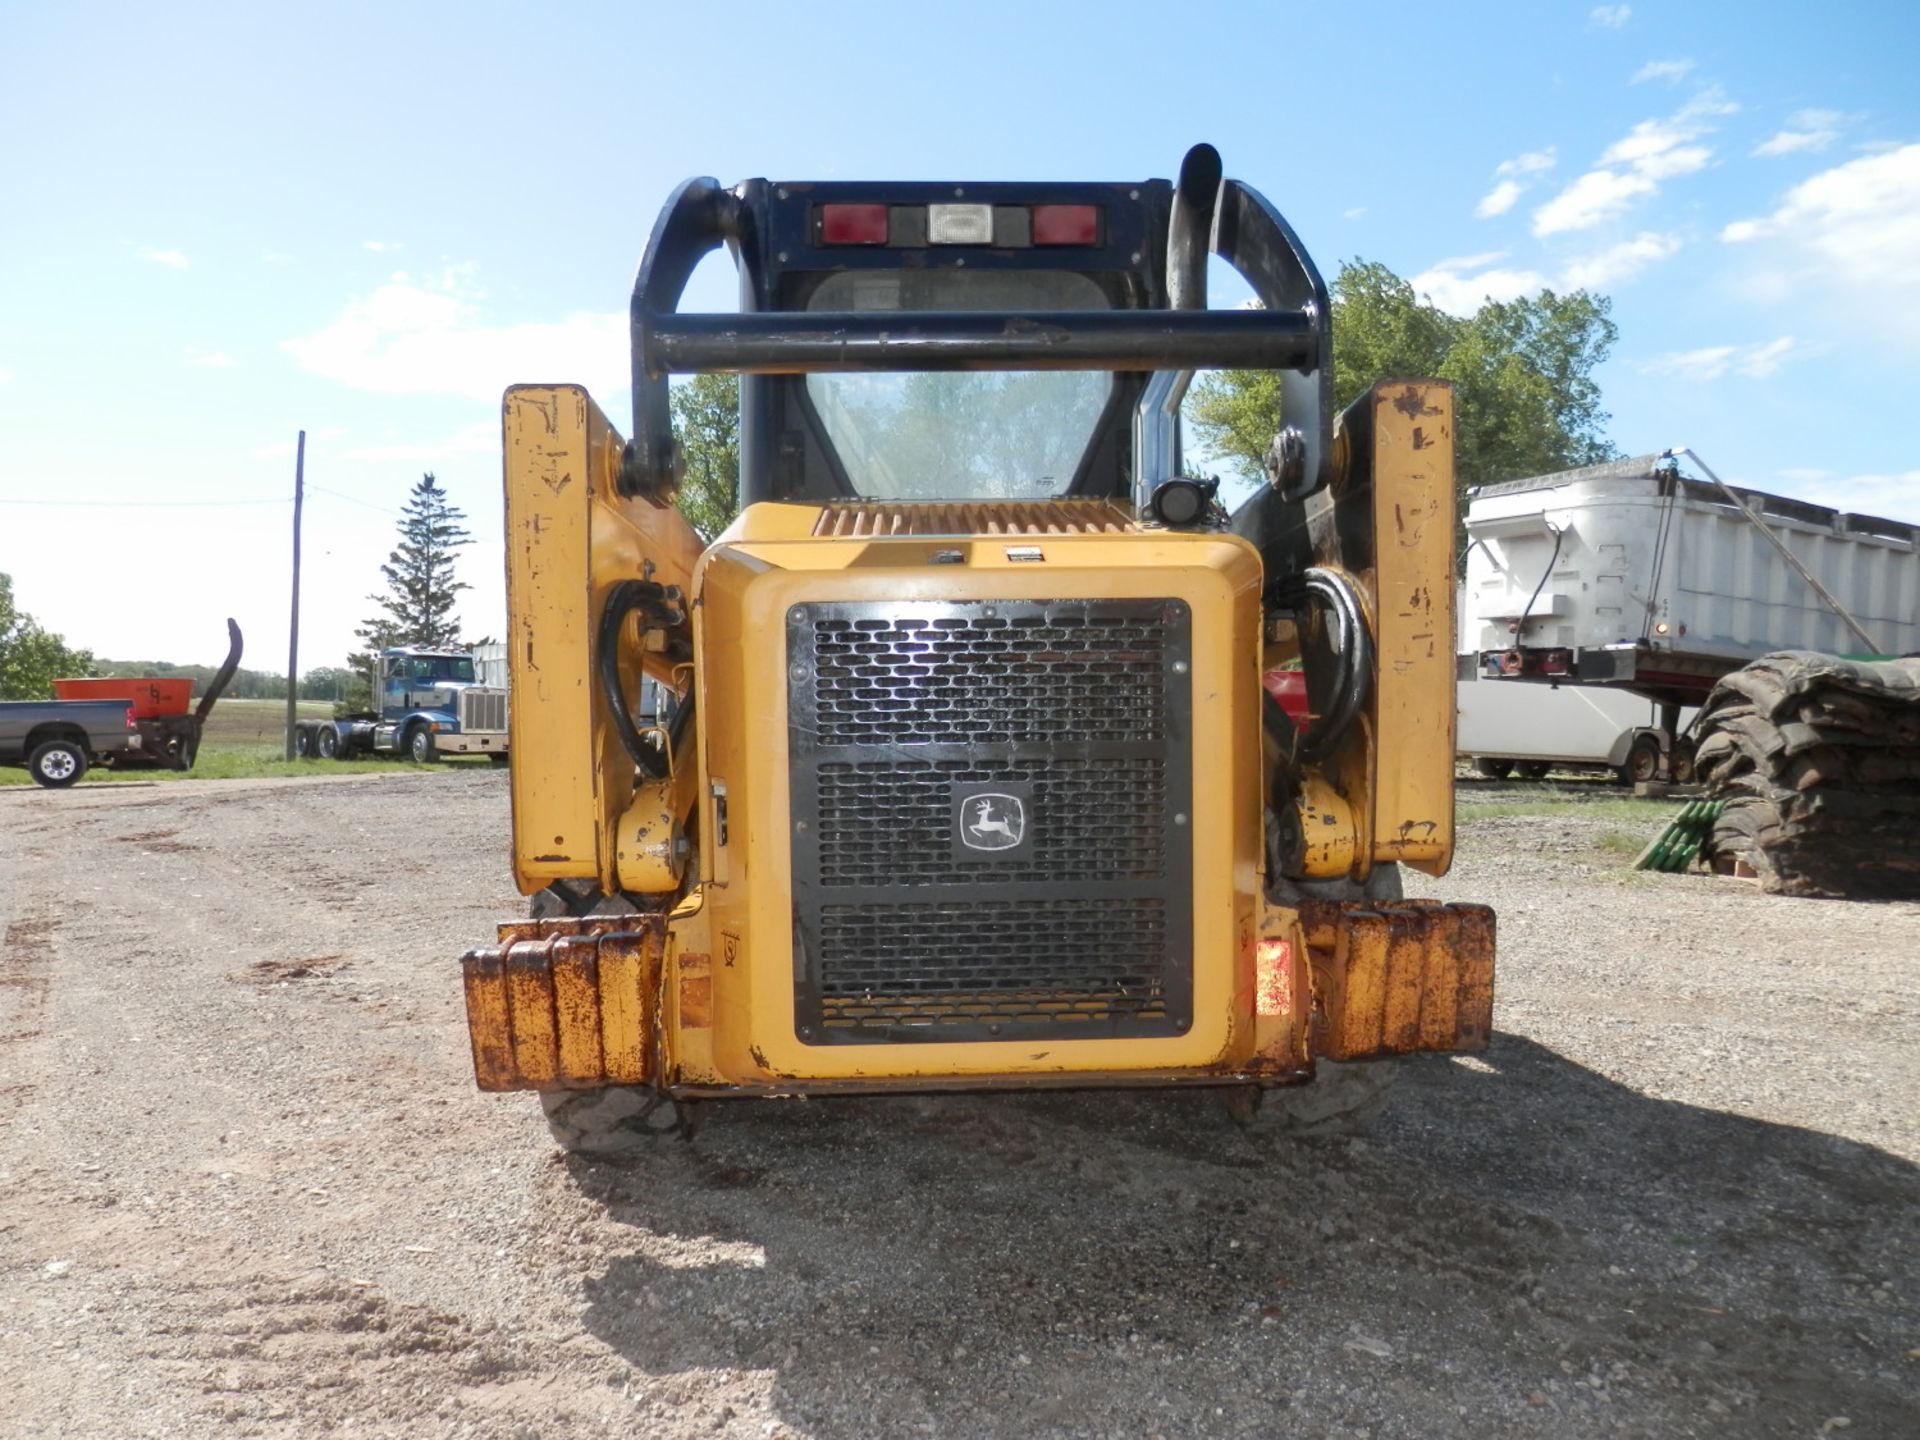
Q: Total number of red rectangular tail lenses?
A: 2